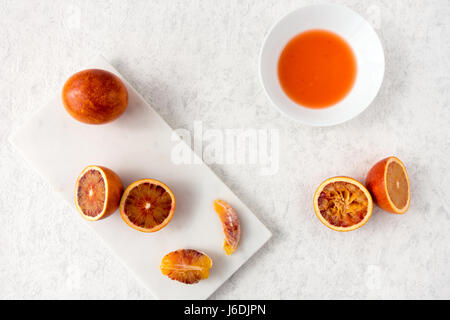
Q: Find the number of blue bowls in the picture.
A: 0